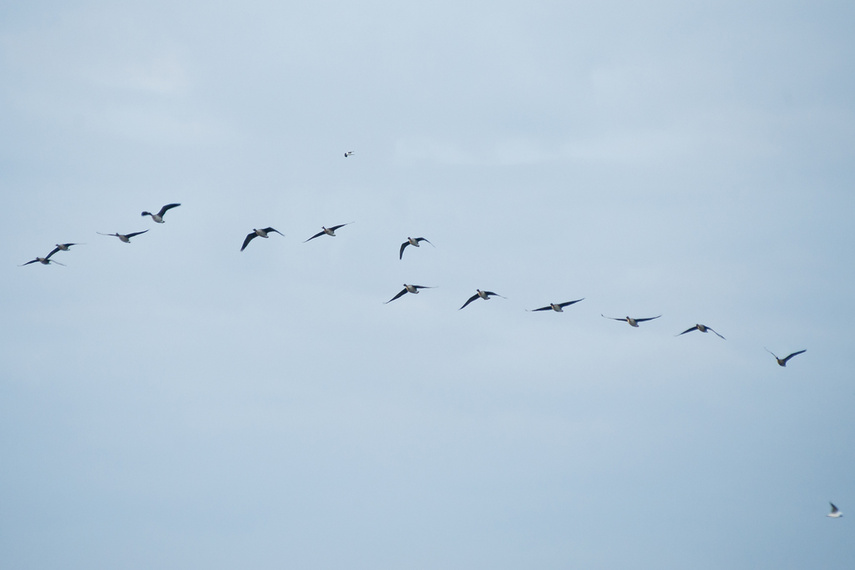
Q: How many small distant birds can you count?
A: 2